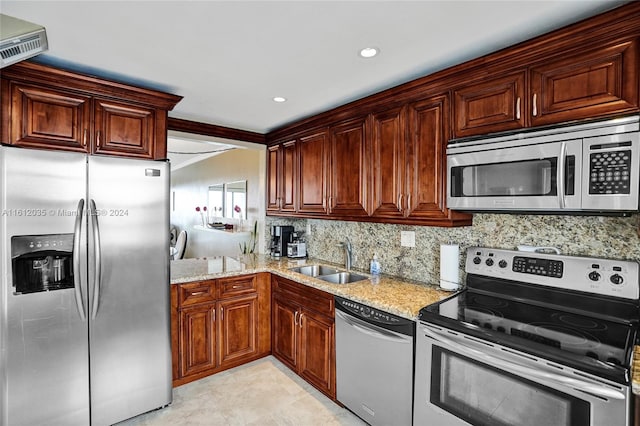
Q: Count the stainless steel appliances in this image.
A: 4